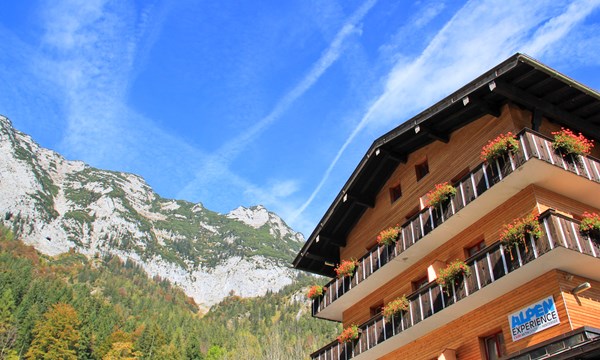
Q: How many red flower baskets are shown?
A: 11